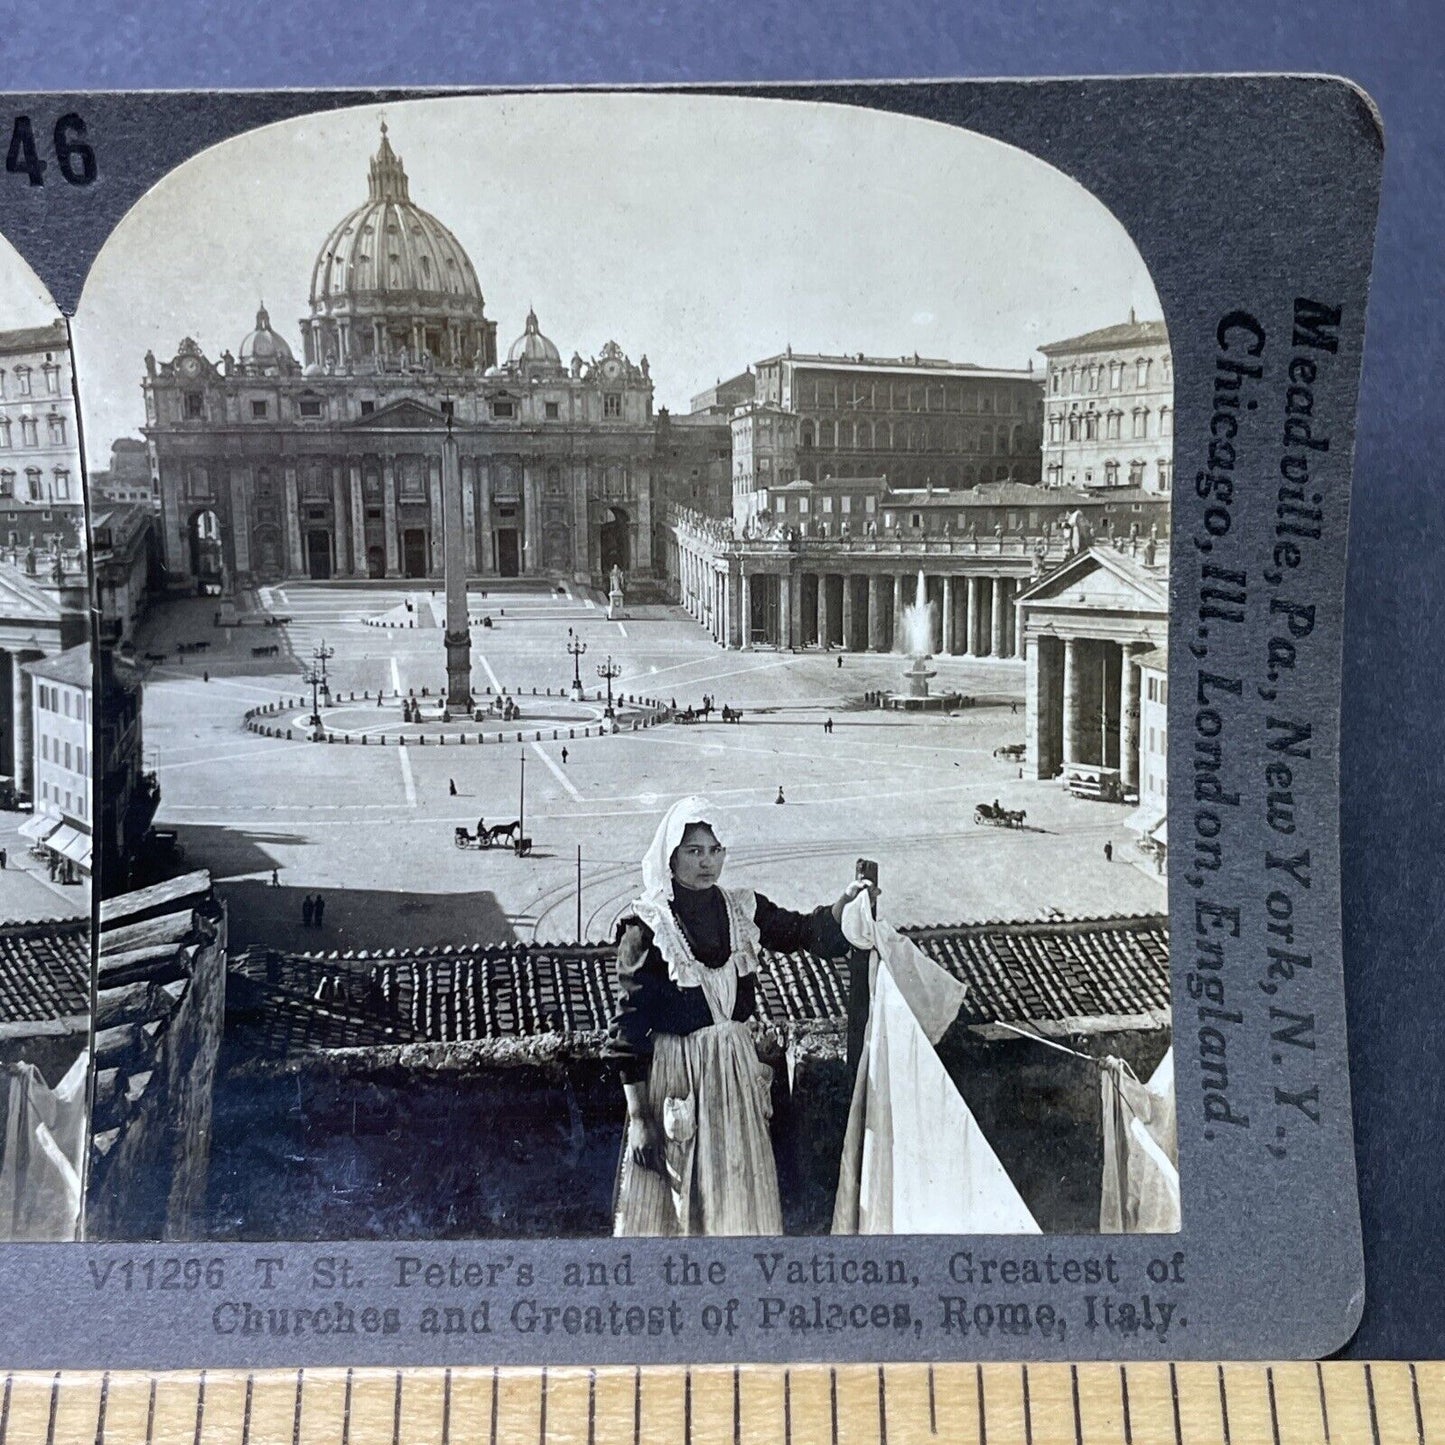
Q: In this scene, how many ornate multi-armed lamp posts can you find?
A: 4